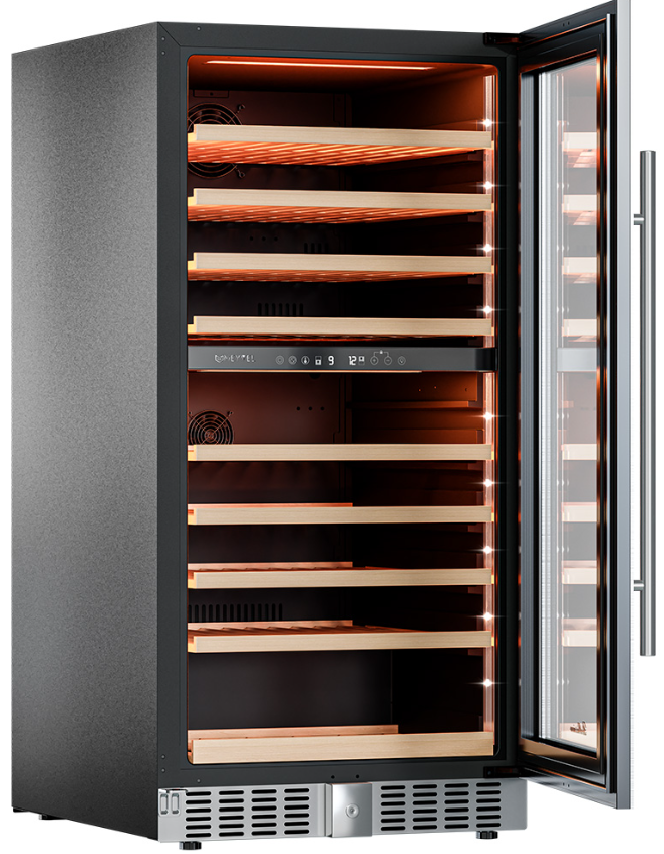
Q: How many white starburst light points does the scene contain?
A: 9